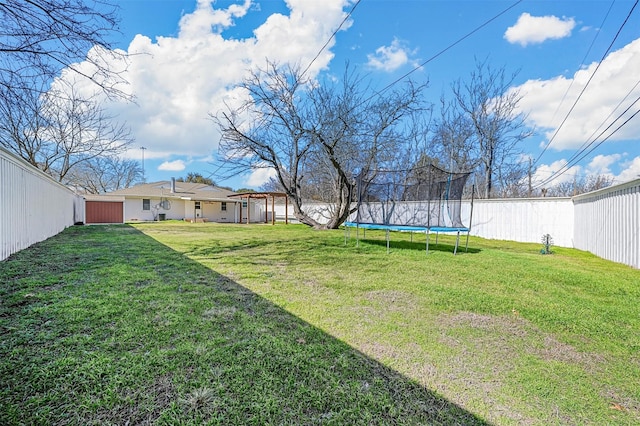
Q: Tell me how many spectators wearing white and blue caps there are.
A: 0